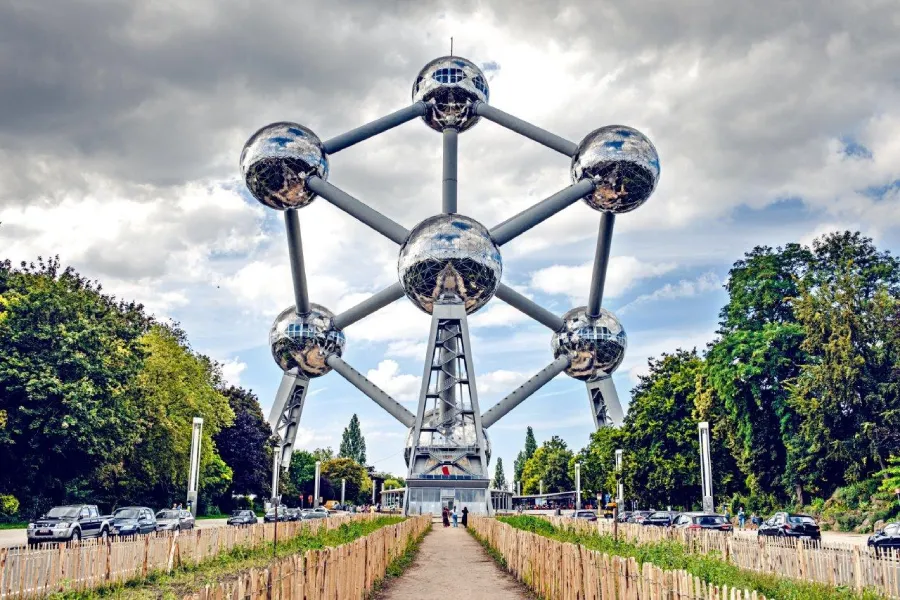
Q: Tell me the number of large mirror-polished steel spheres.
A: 7